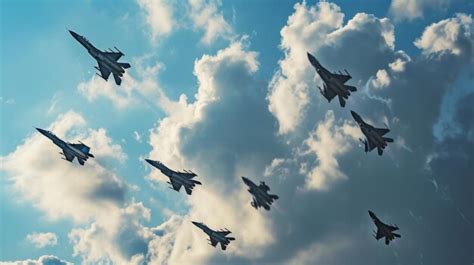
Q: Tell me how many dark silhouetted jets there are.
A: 8